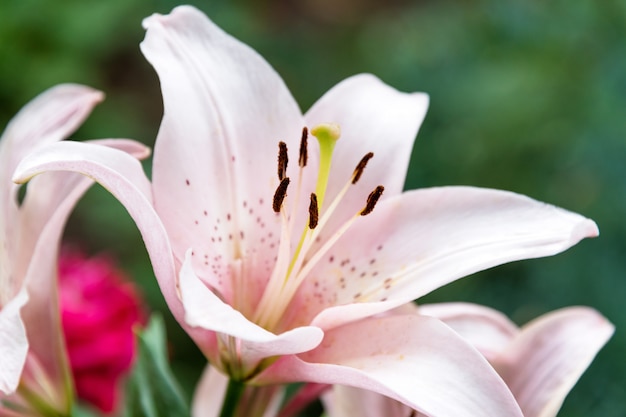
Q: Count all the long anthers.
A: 6